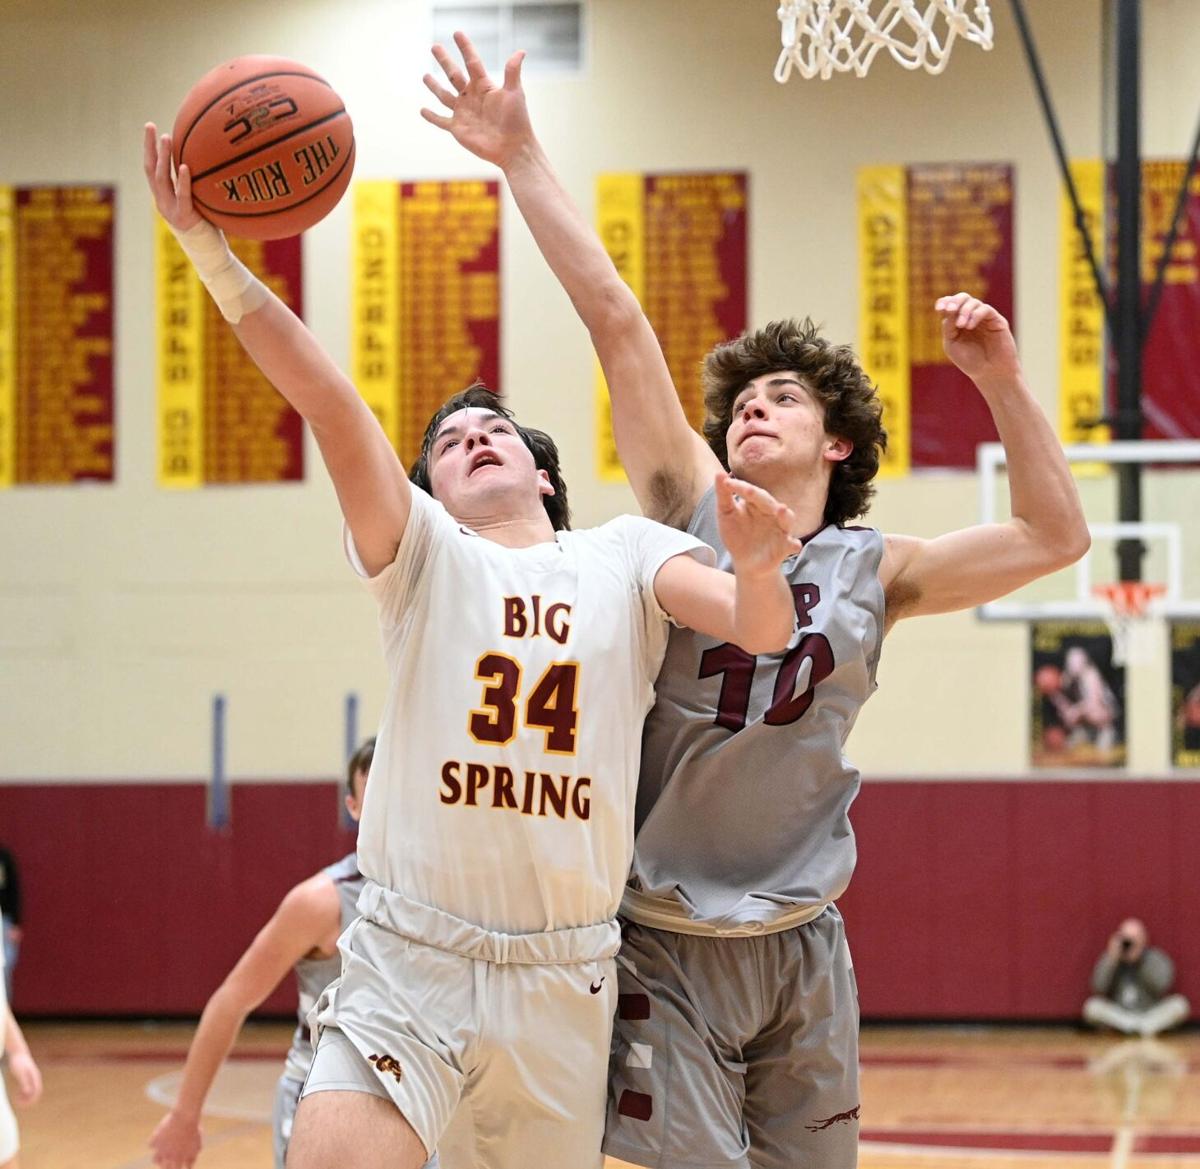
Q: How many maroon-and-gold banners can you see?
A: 6